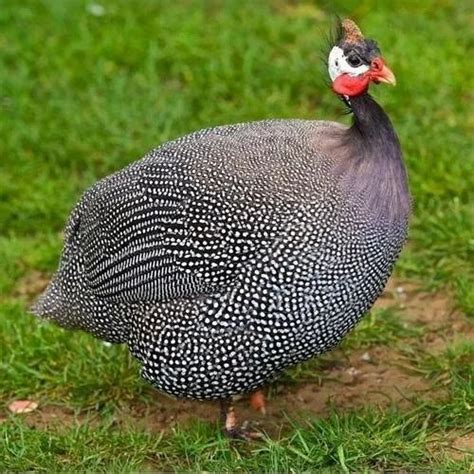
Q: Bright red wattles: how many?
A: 1